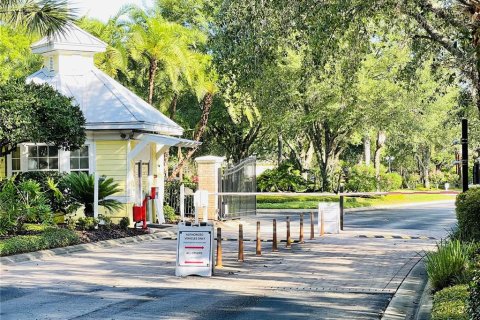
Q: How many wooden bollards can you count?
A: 8